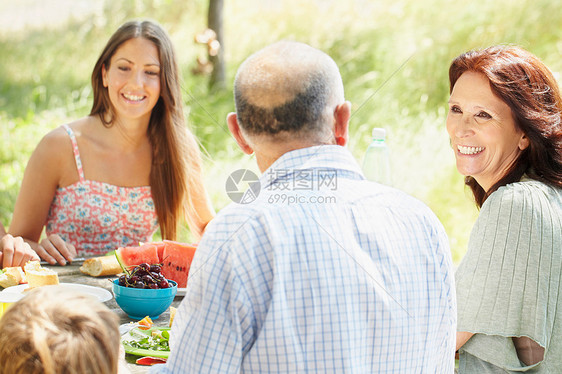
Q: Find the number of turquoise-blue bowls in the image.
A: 1